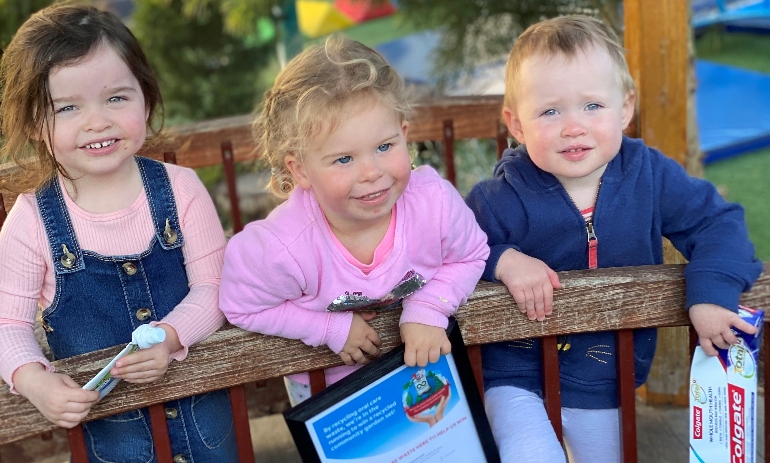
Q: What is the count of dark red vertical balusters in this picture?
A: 14